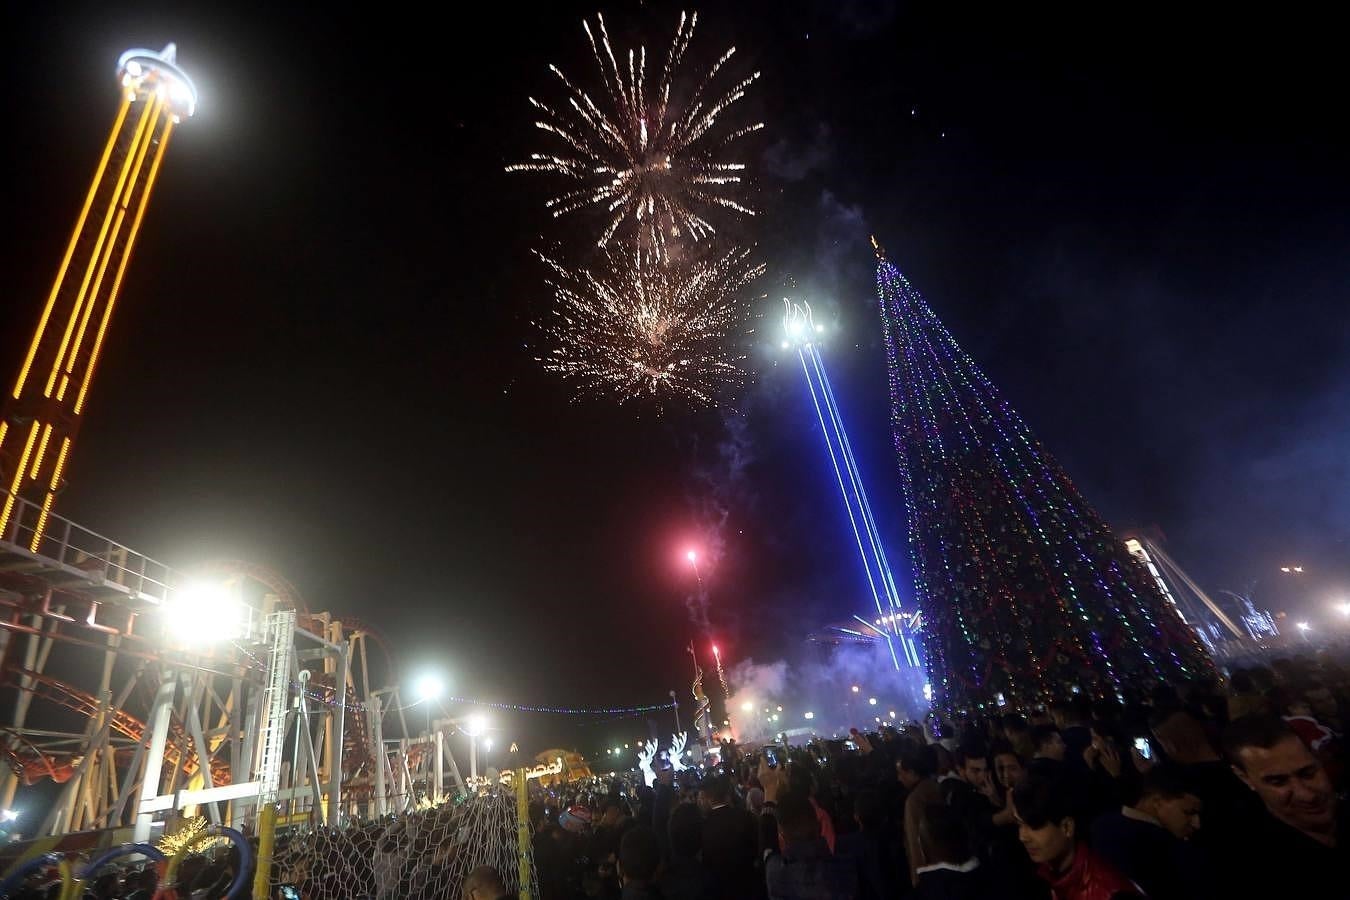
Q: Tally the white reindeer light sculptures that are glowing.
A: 2